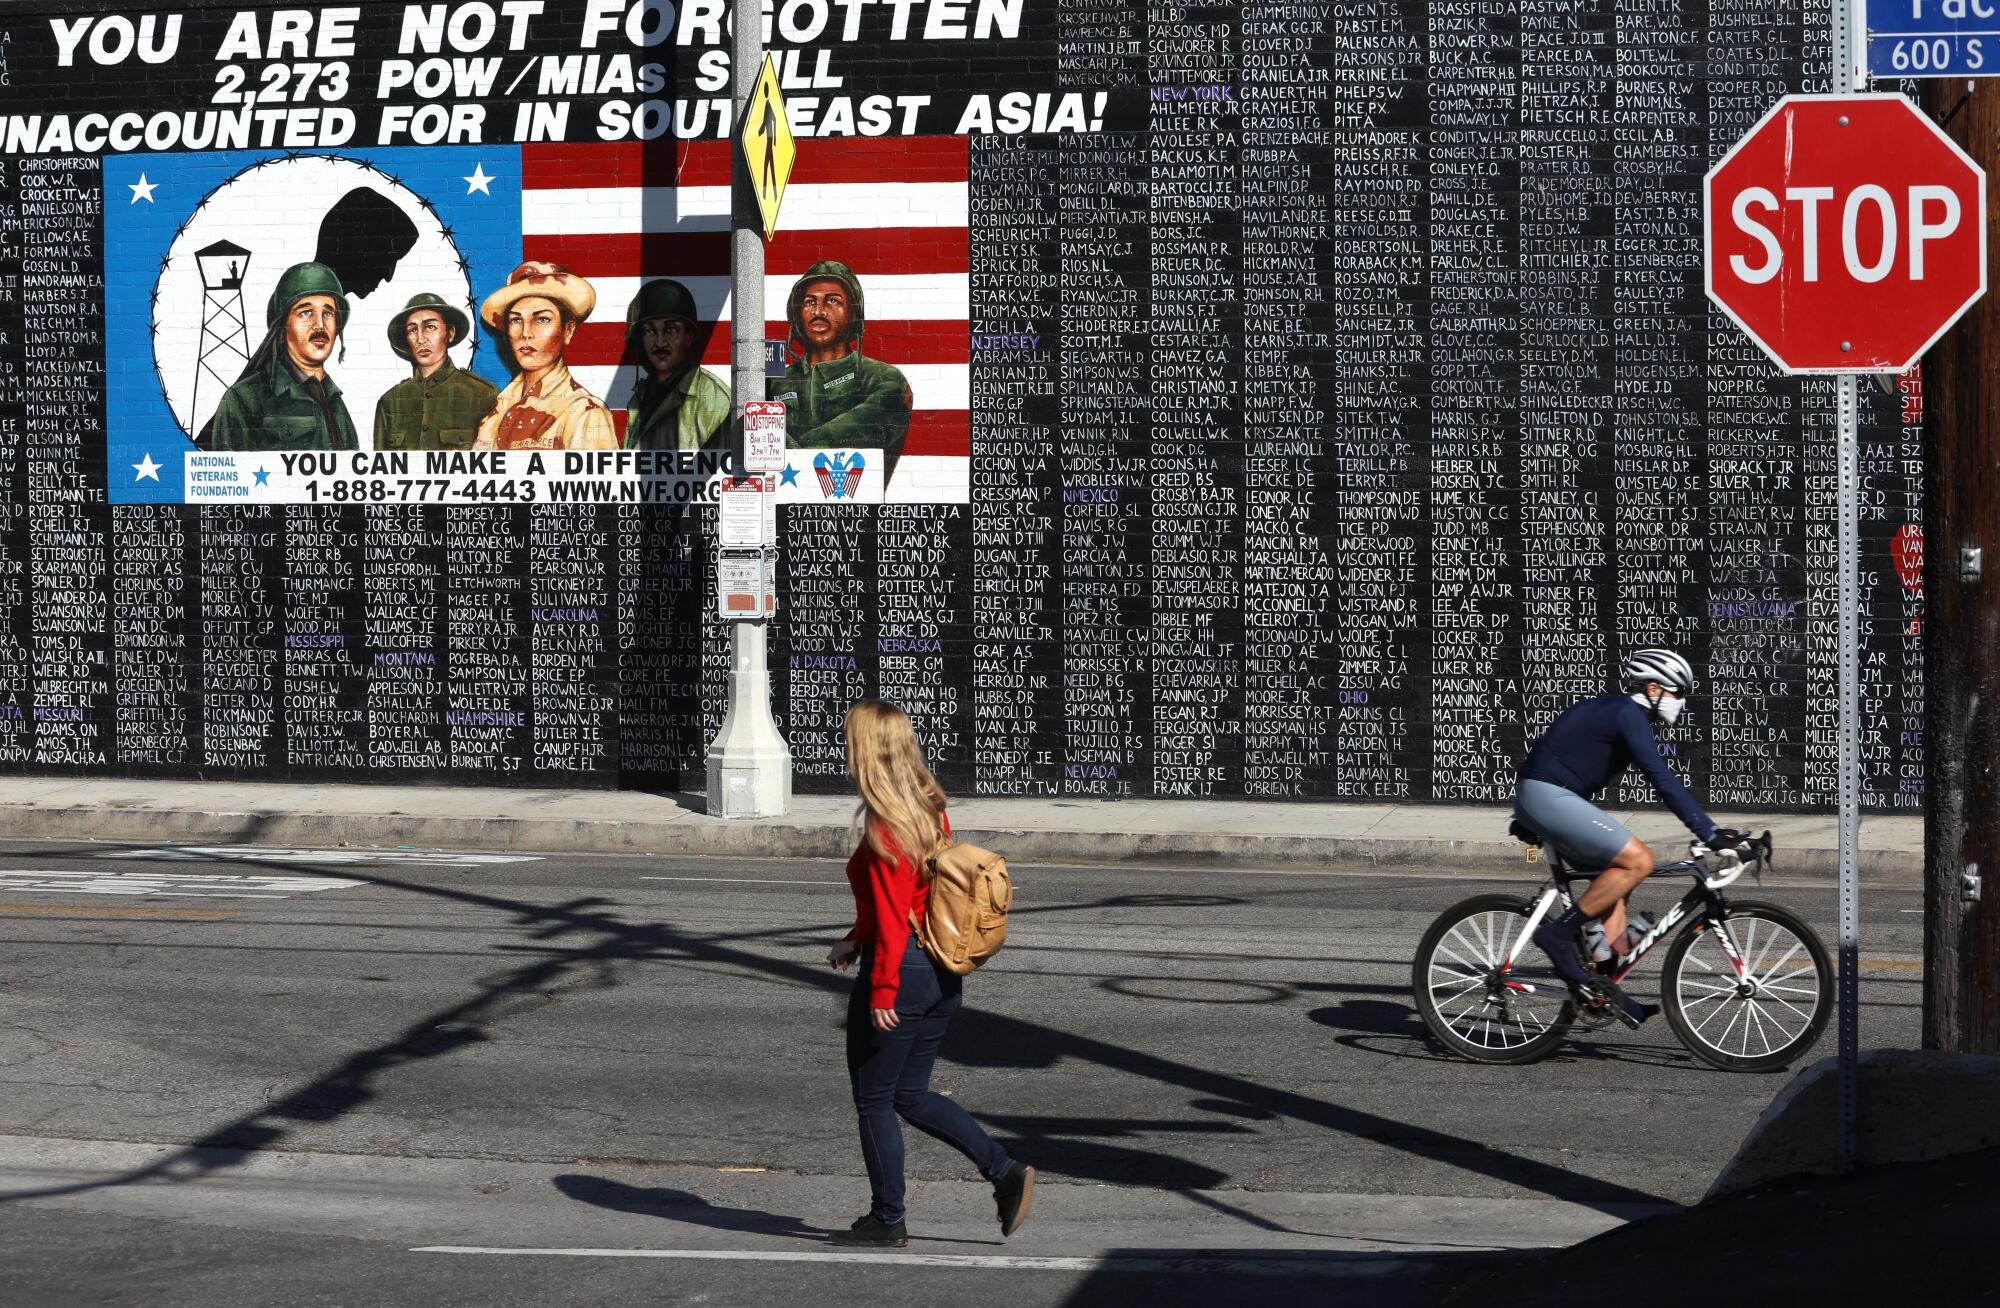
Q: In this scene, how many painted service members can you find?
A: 5